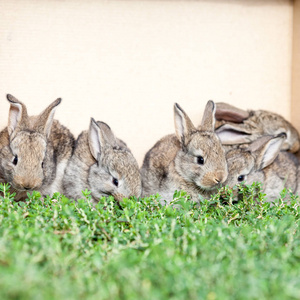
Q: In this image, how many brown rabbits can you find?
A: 5